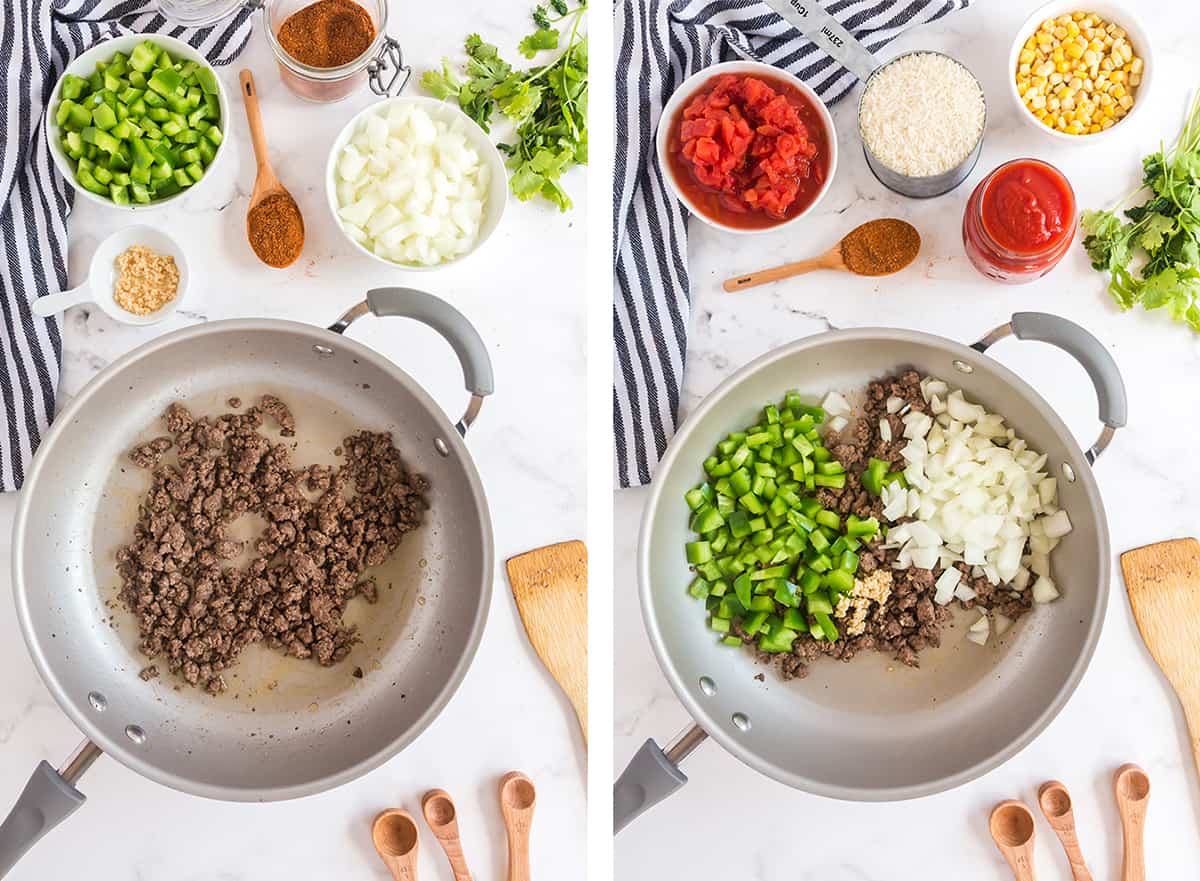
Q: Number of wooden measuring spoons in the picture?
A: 6